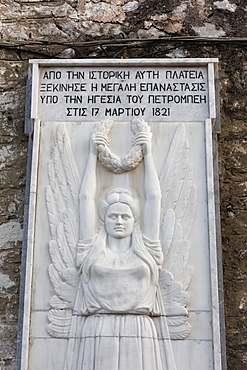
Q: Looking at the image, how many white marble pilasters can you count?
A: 2